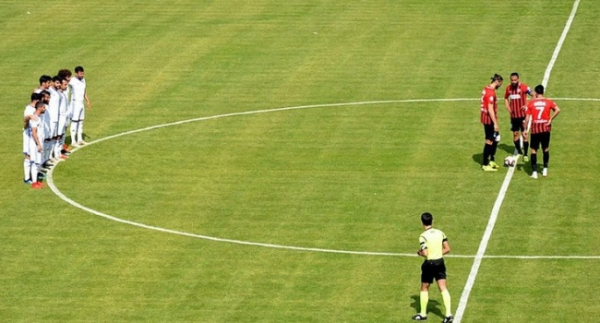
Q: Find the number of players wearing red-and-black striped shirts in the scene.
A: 3